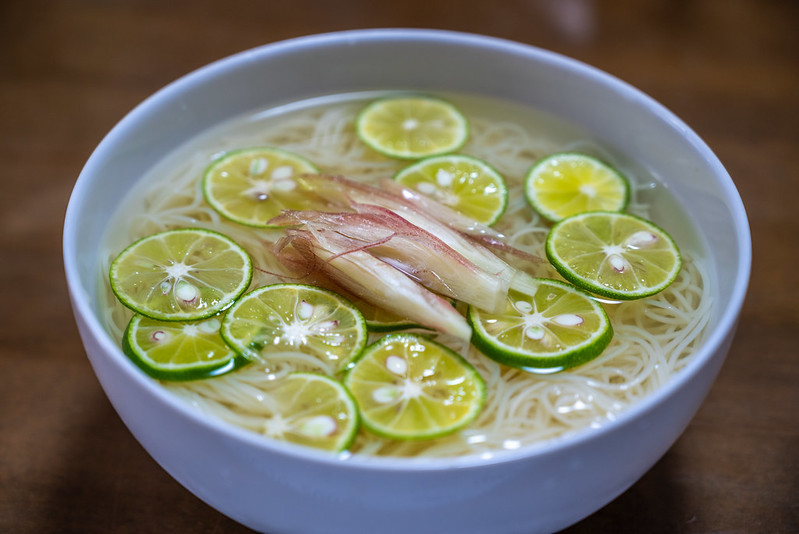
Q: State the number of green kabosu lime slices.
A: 12